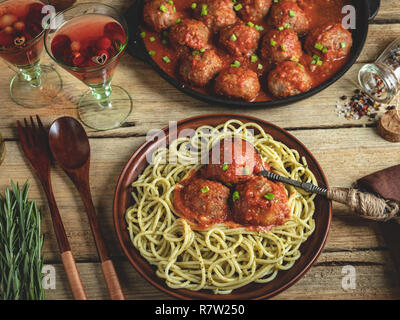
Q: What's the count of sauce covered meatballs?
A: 14